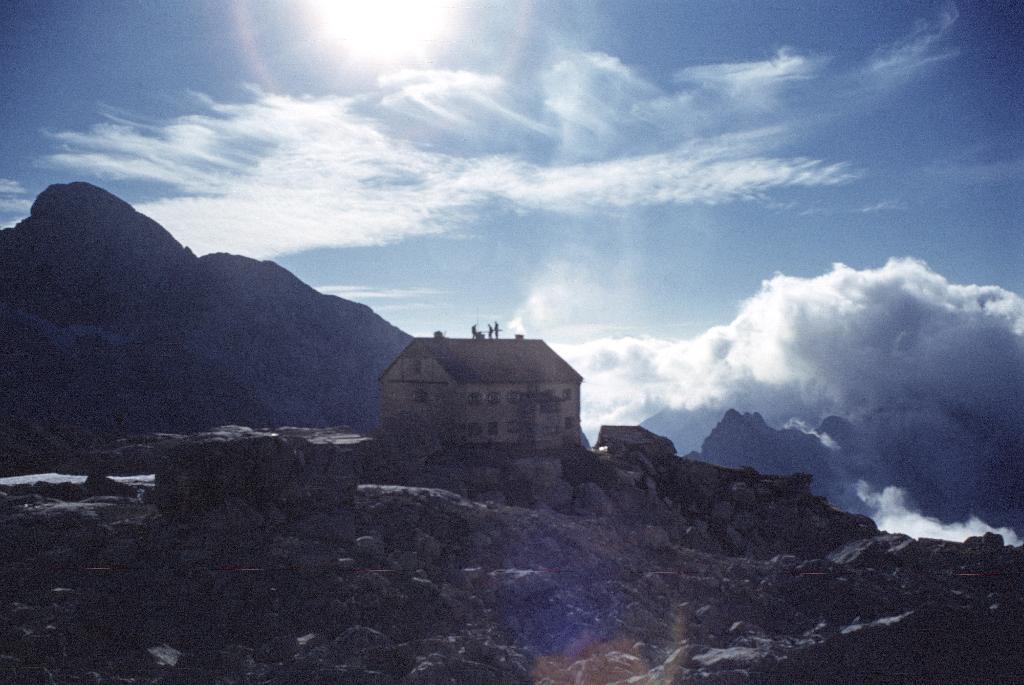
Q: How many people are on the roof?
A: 3